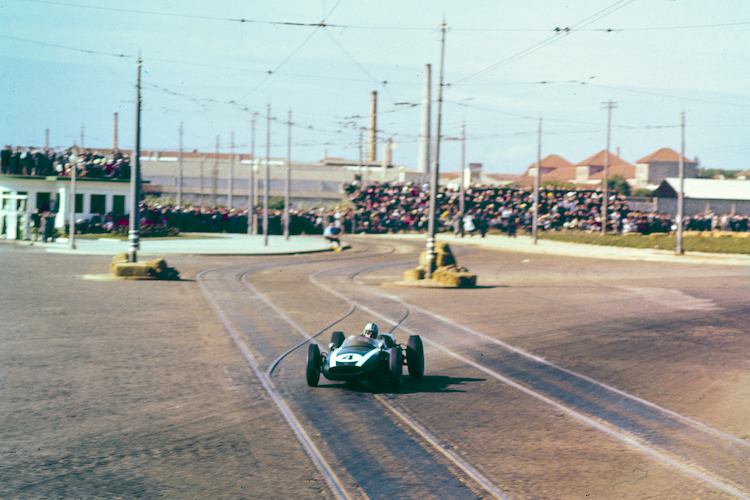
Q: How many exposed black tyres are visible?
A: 4